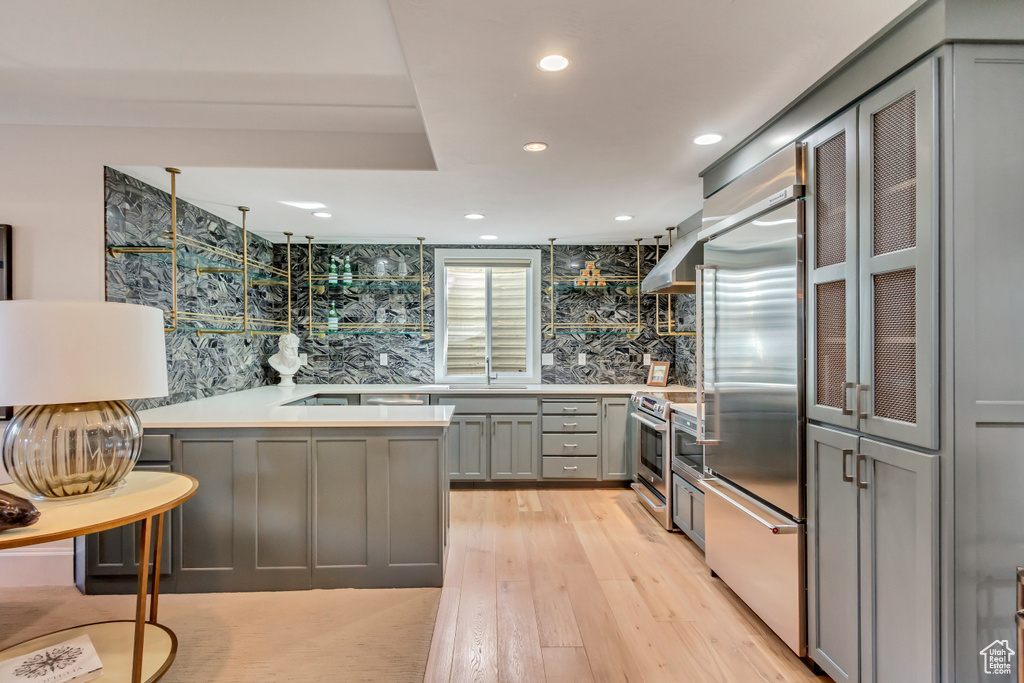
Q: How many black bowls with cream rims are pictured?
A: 0